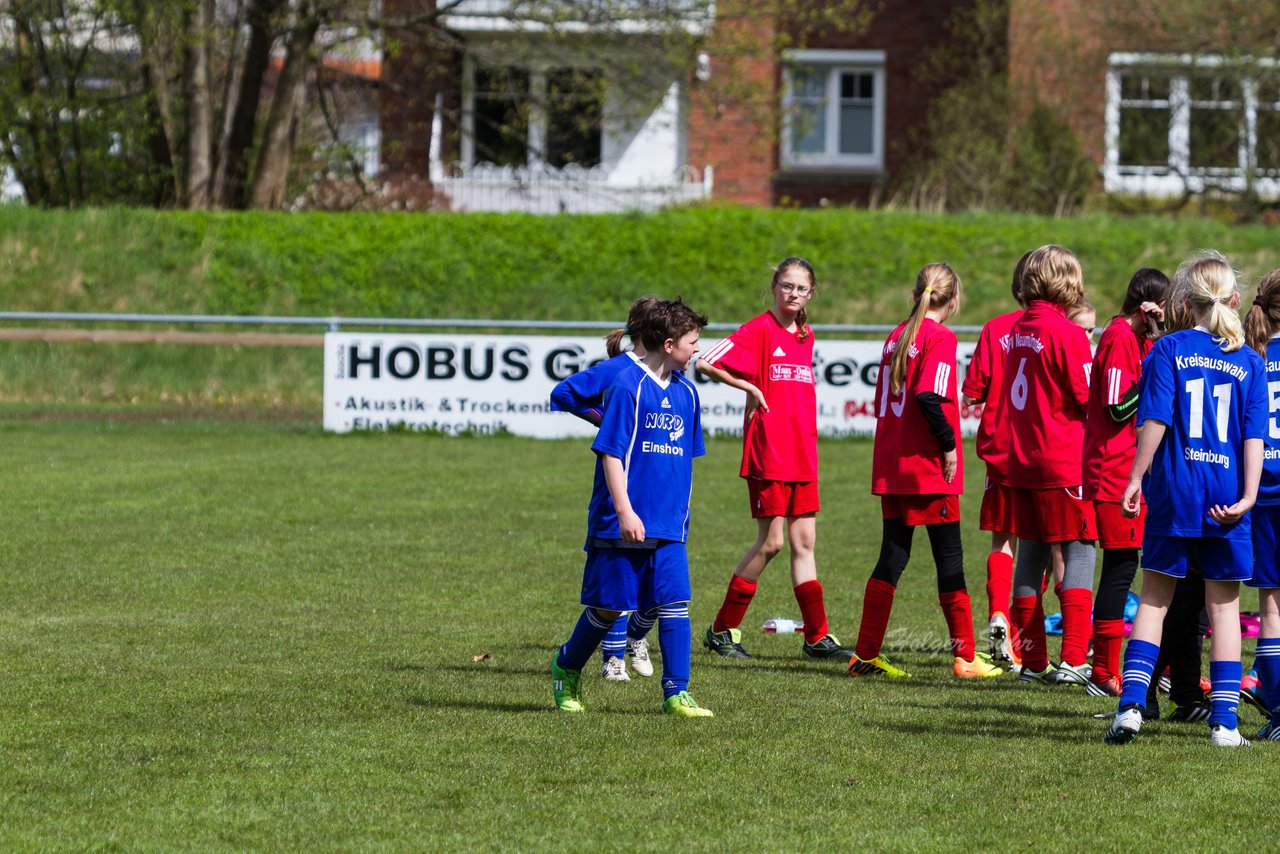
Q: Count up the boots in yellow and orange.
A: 2